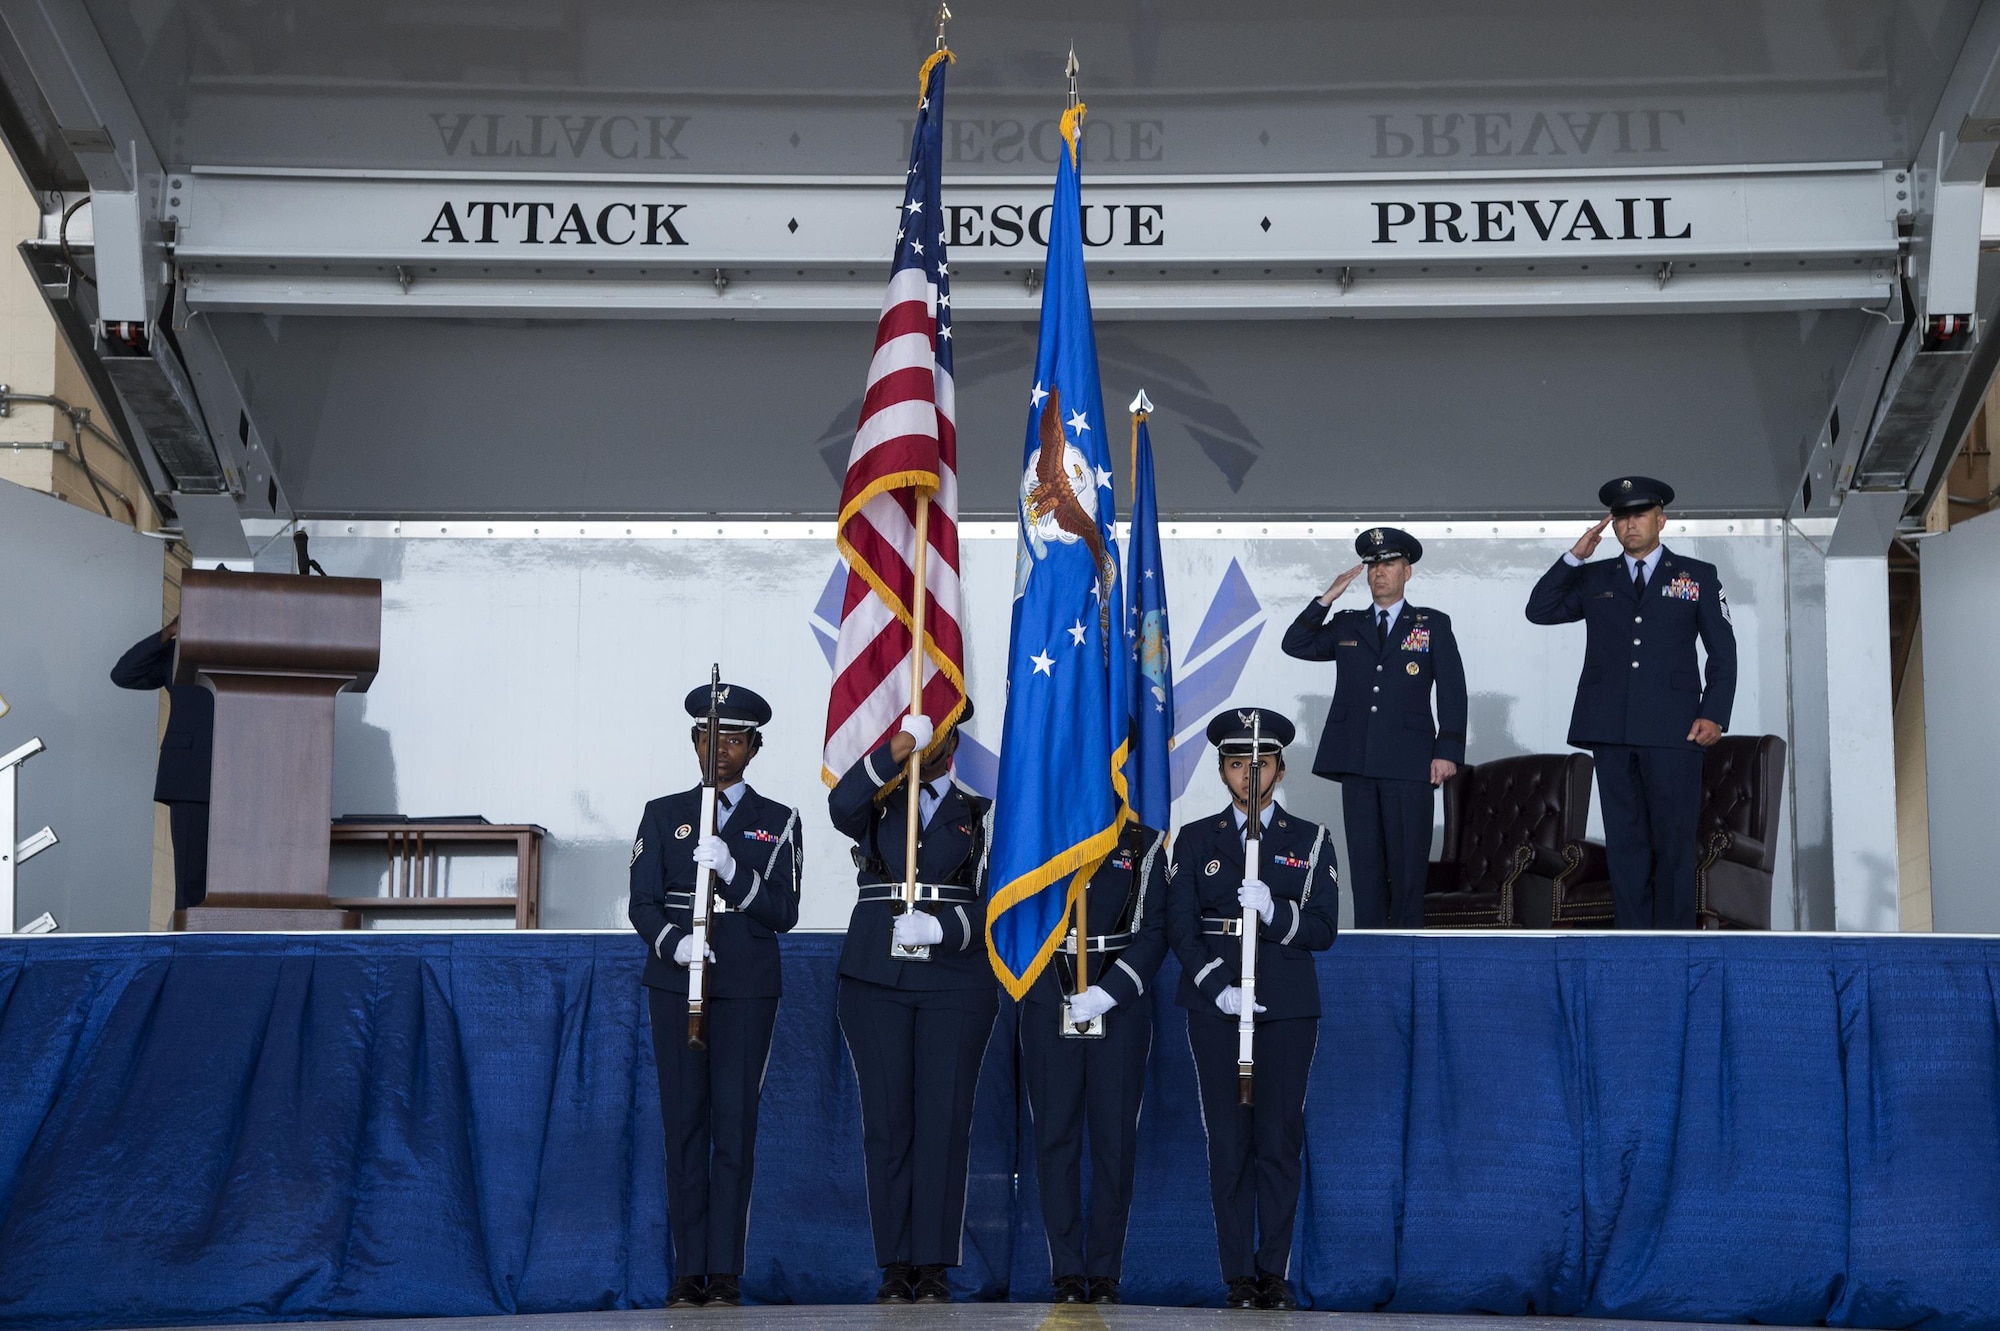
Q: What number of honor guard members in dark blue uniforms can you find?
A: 4